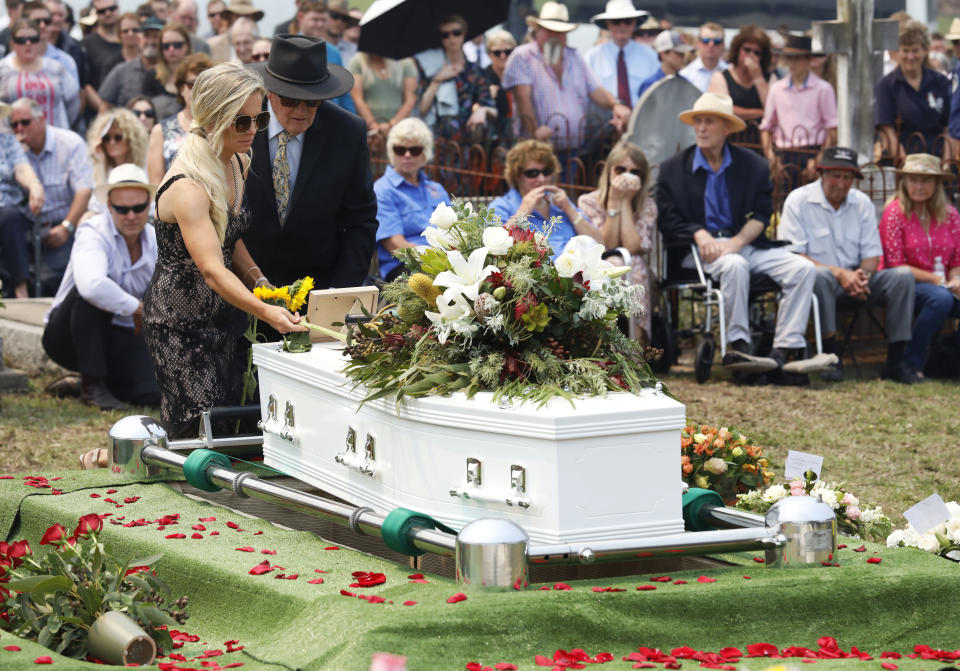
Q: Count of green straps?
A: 3